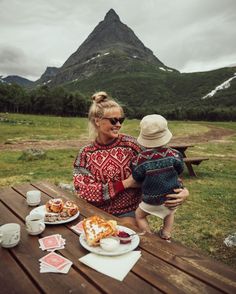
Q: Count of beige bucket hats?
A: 1